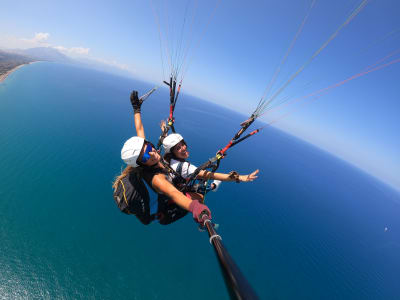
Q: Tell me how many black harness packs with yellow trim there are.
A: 1